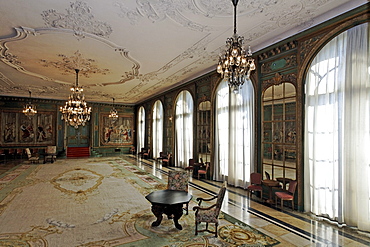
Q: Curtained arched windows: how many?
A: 5